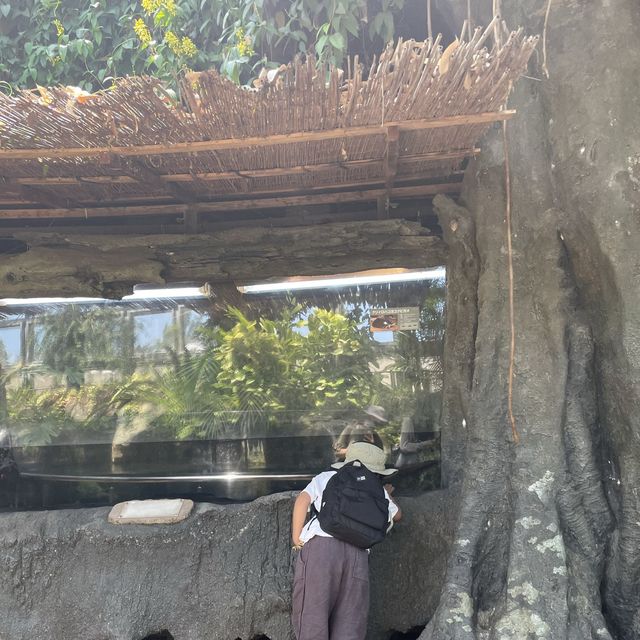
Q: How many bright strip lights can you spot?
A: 2